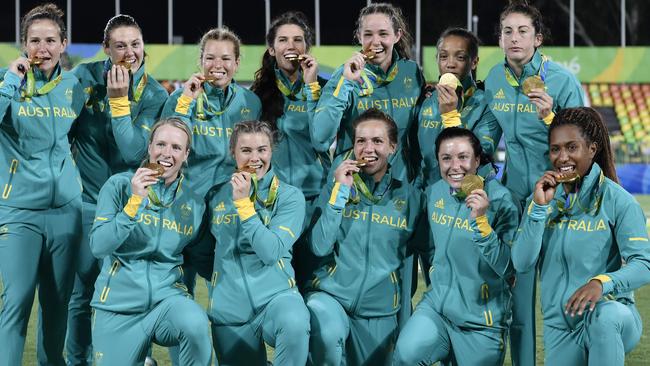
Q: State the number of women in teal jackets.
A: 12